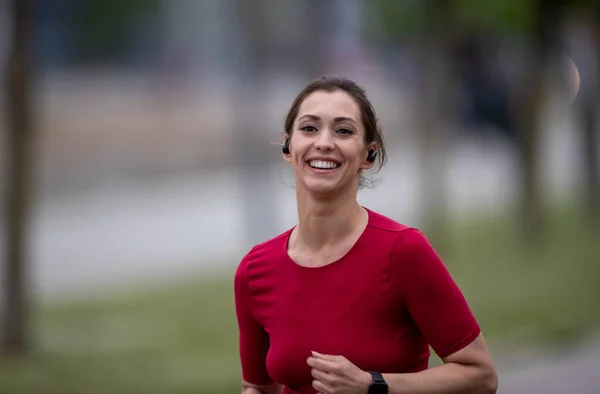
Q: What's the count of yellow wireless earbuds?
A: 0